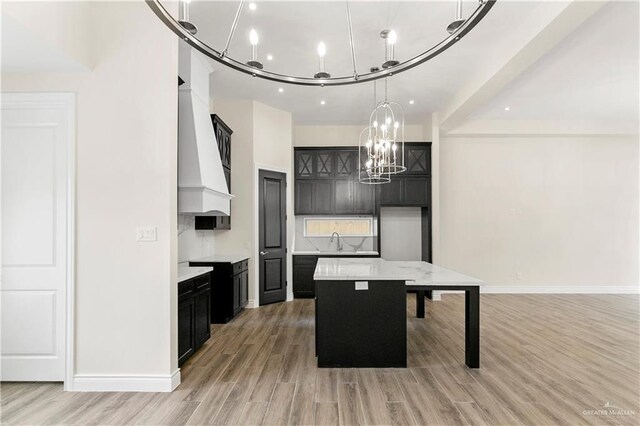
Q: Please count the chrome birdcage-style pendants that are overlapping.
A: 2